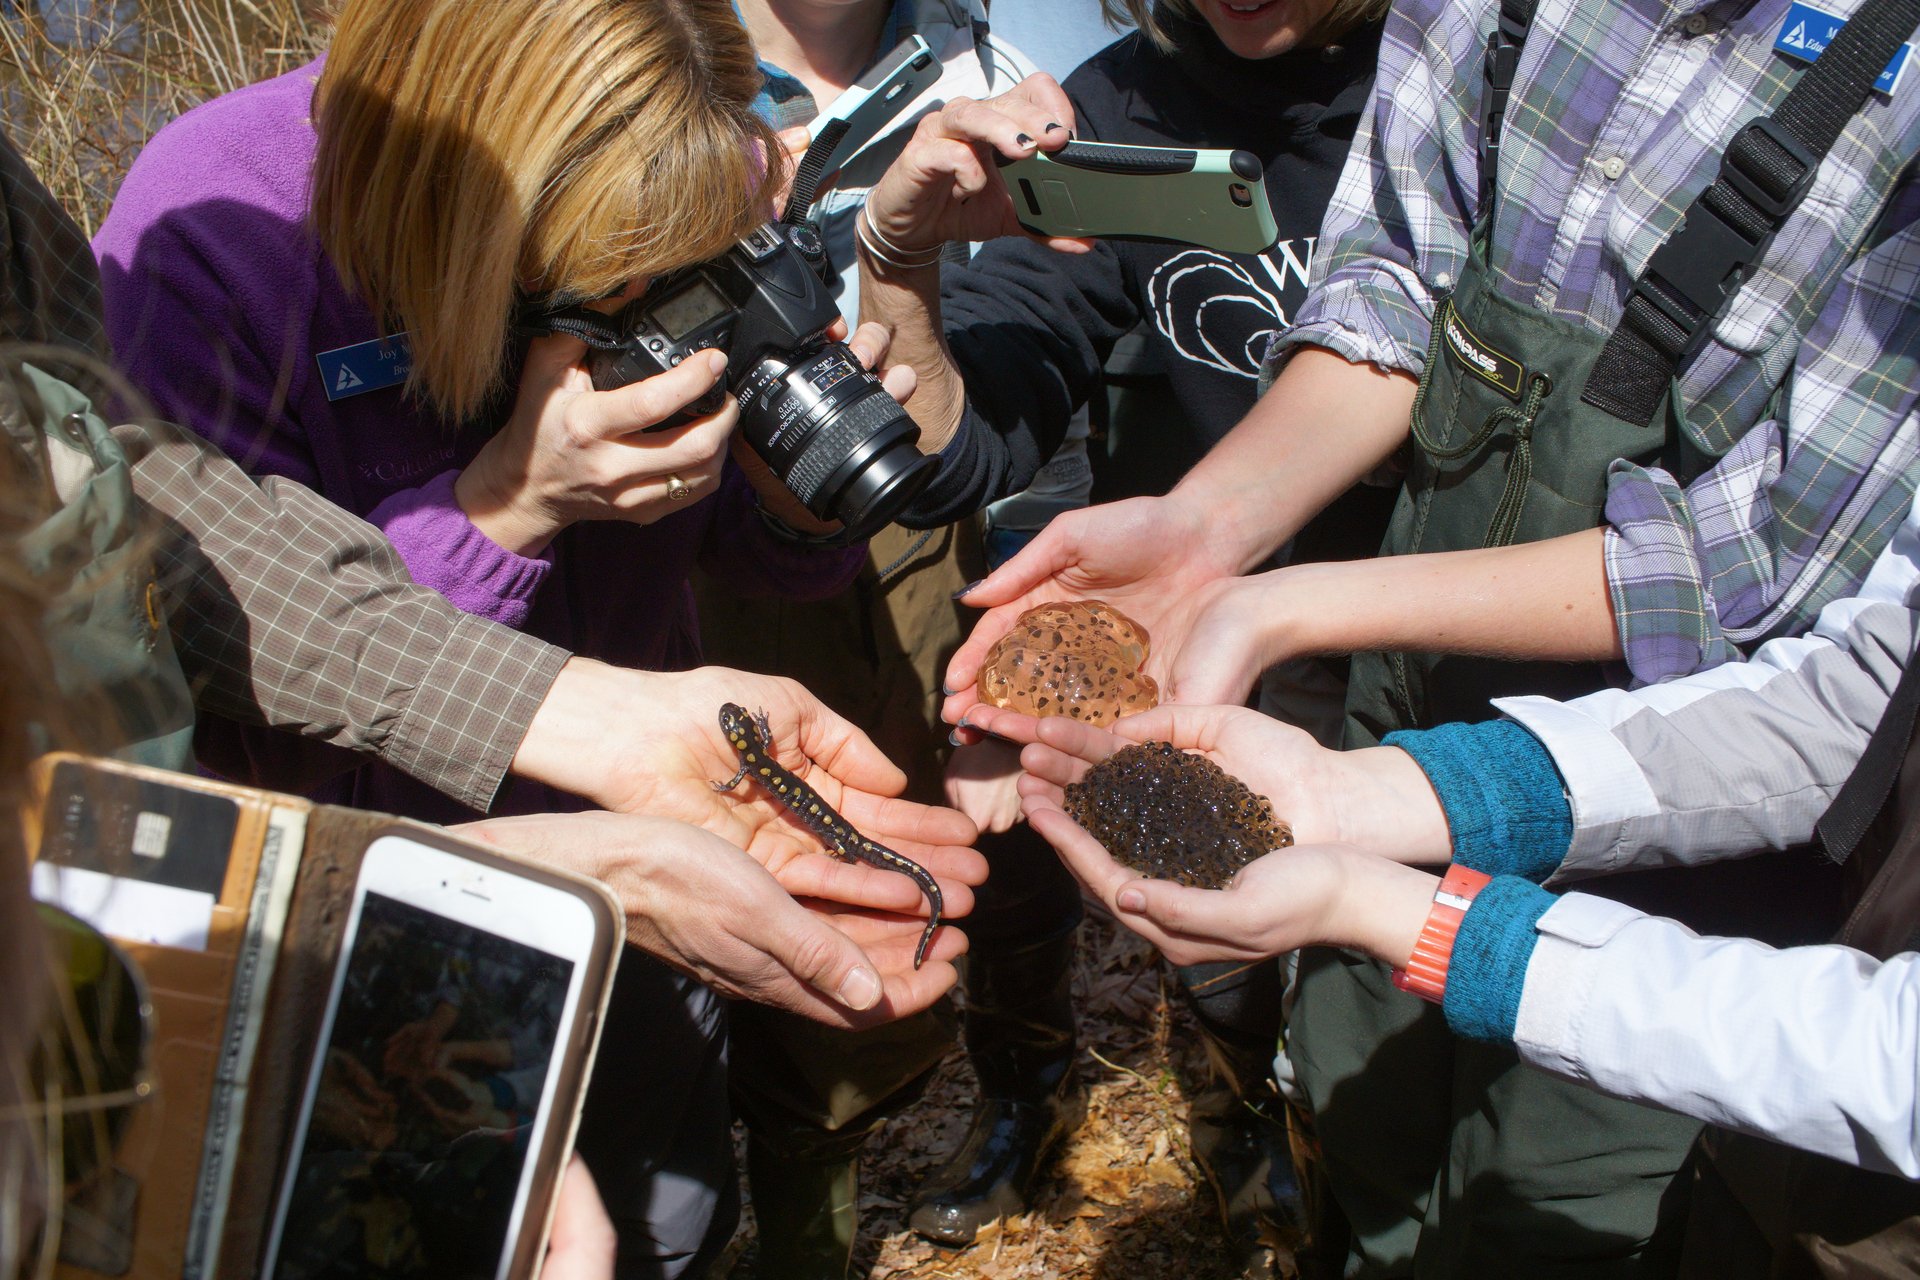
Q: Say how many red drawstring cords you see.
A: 0